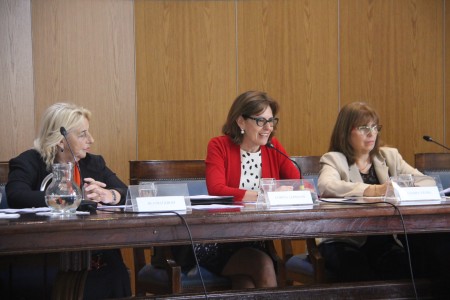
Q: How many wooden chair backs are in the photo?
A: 4